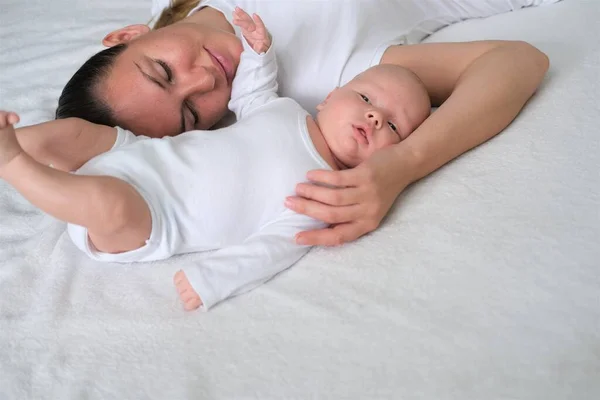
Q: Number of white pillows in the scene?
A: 0